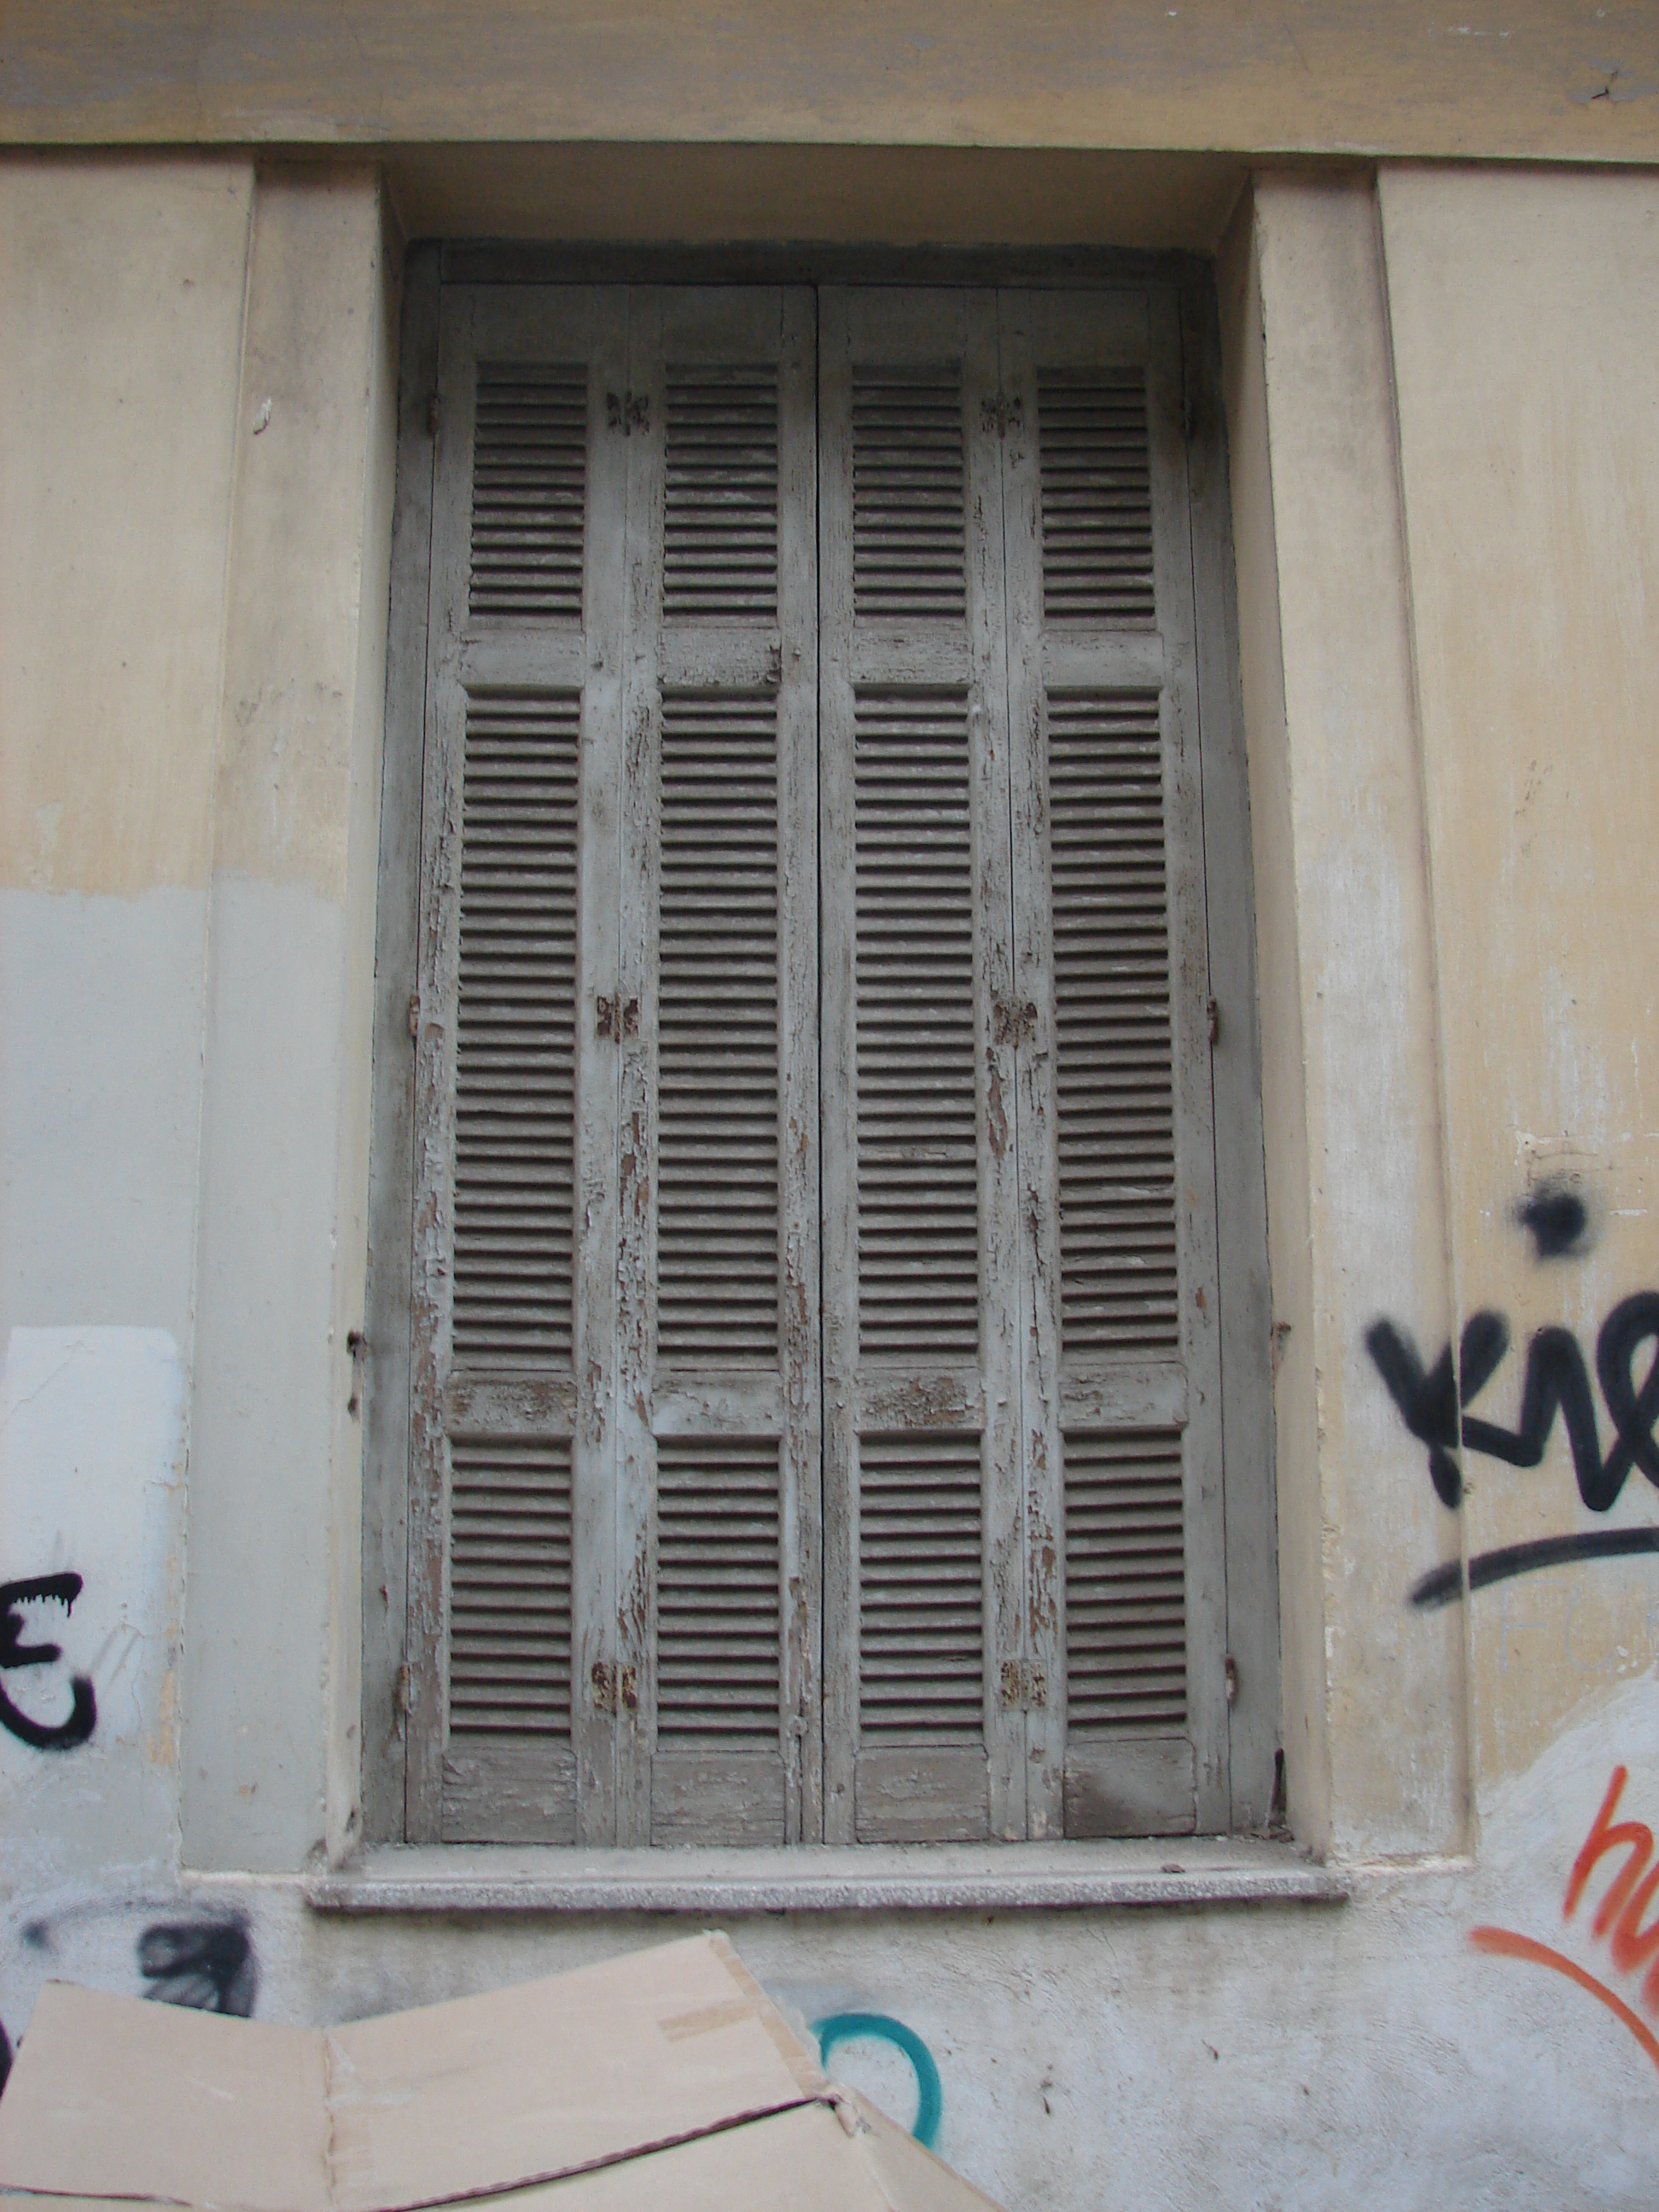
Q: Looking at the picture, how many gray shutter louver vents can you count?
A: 12